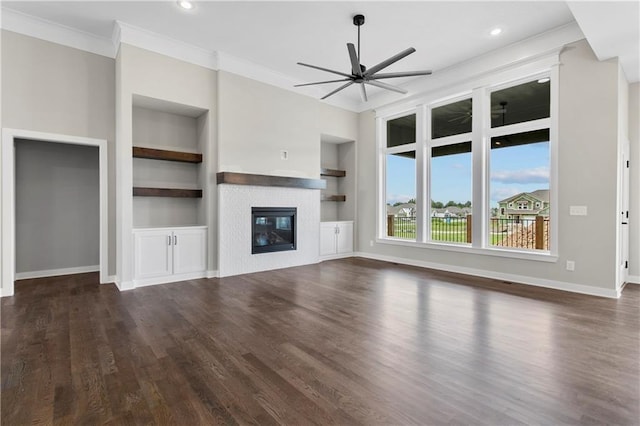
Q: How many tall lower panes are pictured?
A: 3